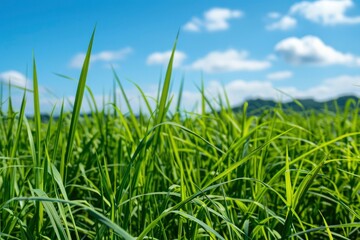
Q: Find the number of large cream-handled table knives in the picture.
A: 0